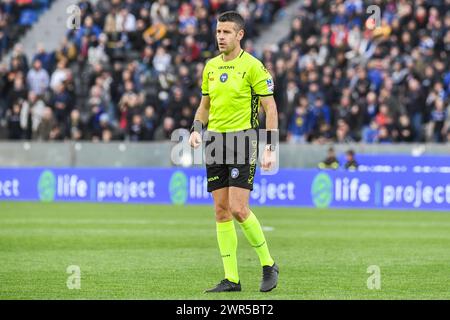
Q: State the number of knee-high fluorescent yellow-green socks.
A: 2